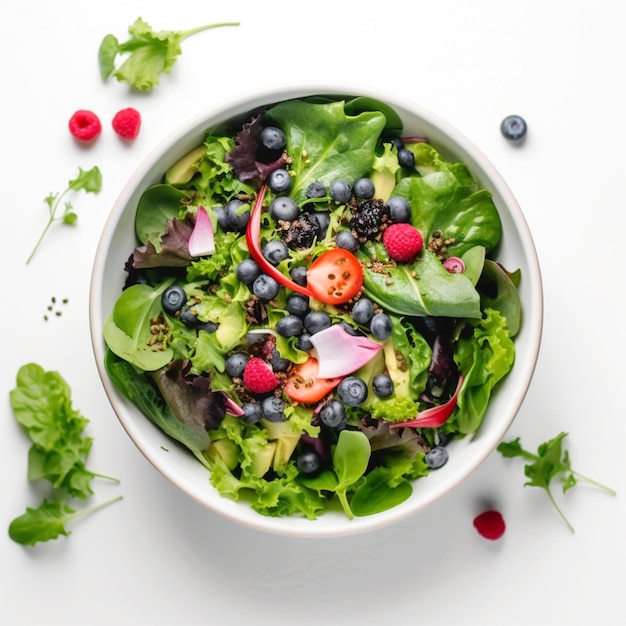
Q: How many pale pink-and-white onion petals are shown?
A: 2